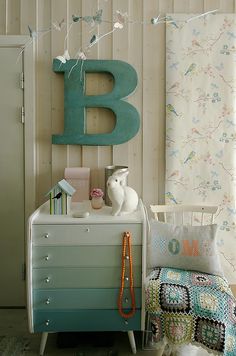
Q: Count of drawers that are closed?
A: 5